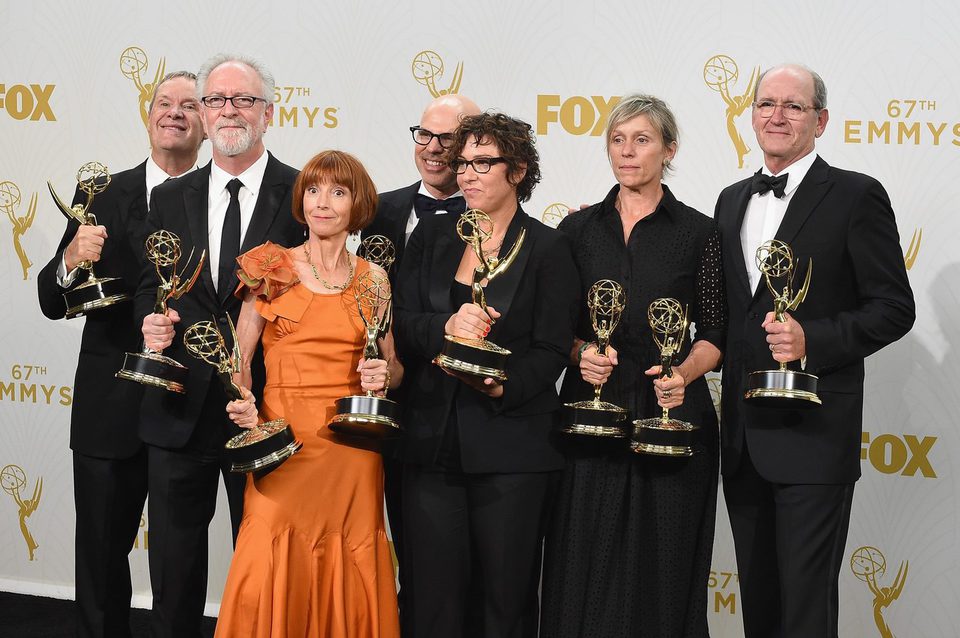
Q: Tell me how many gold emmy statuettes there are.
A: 9